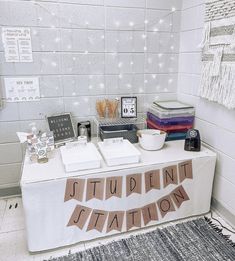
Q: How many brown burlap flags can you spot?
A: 14